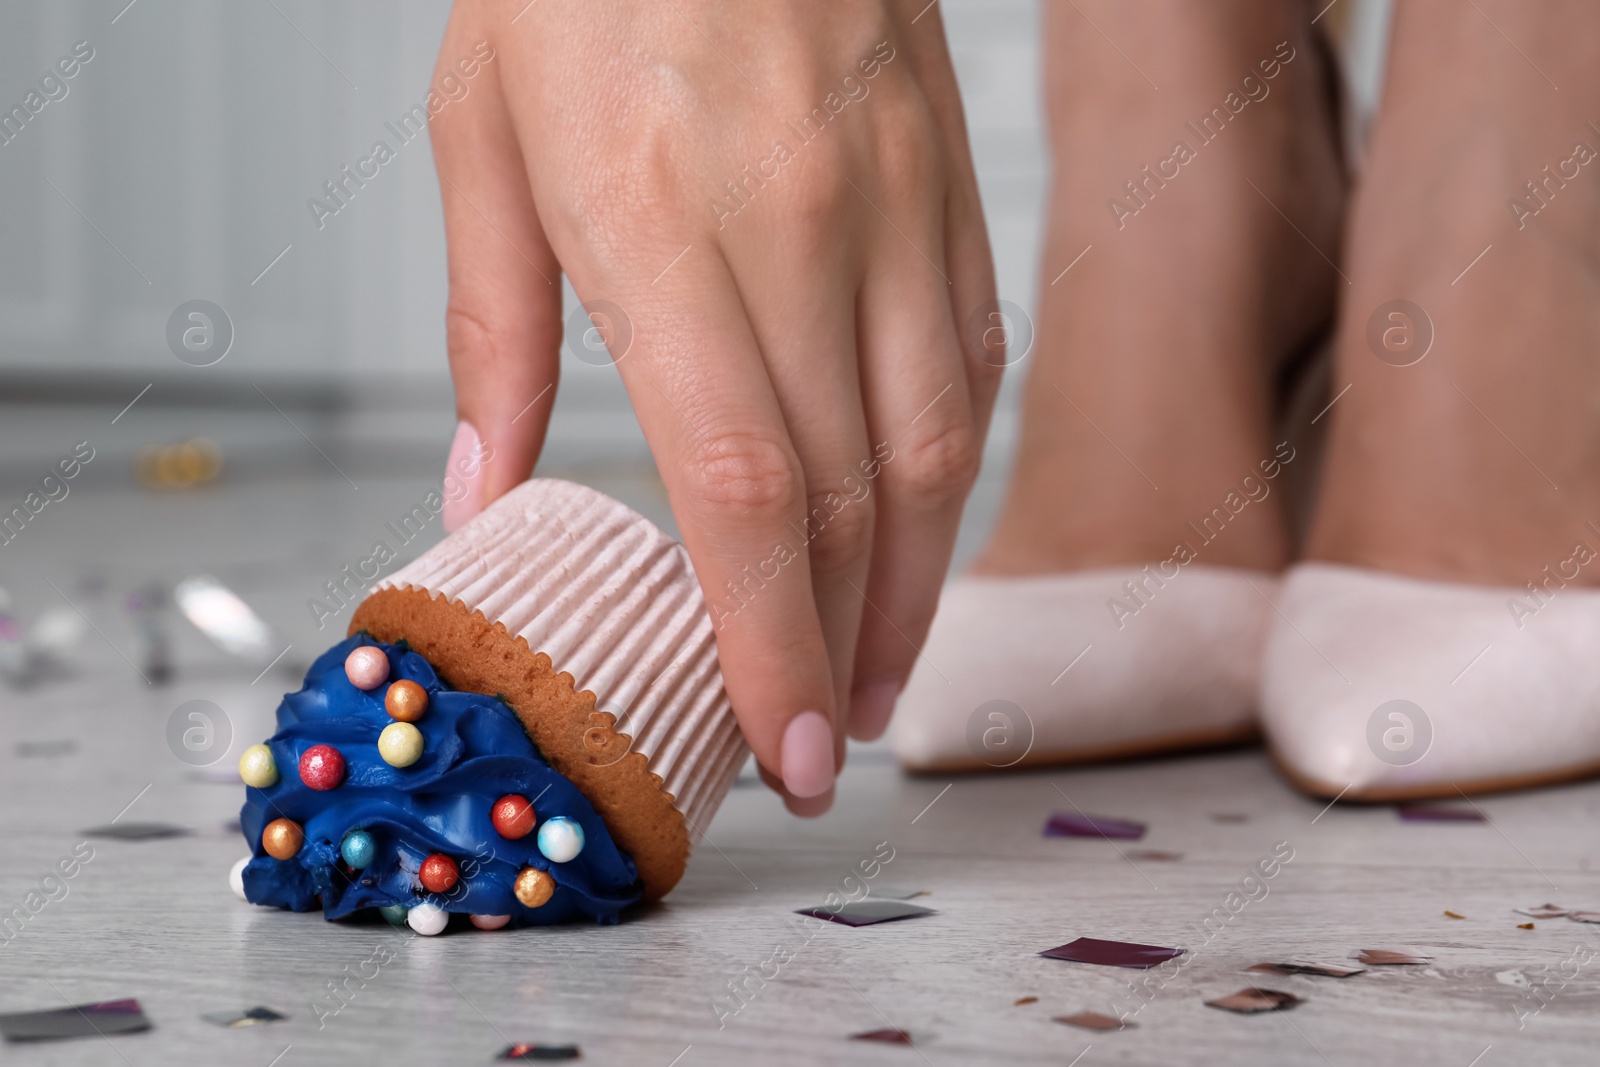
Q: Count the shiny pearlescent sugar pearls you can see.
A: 15